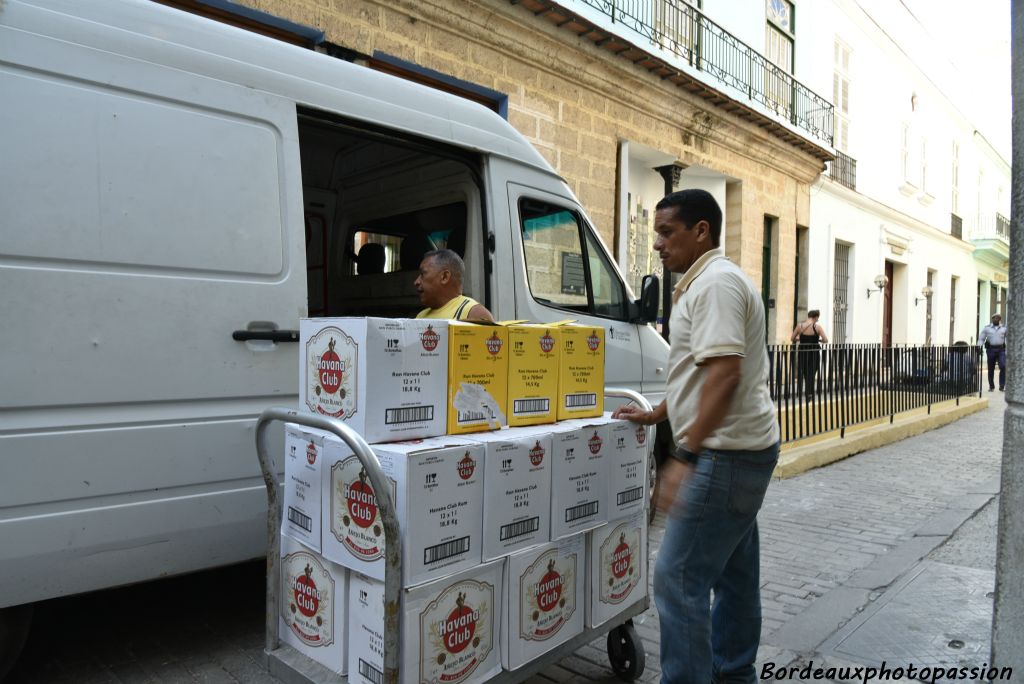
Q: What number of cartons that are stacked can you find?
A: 13